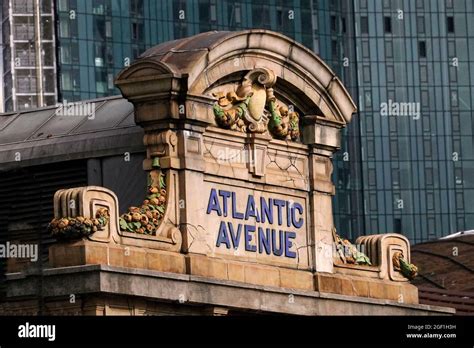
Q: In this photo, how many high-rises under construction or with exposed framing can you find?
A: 1